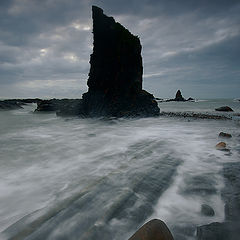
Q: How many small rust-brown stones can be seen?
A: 2